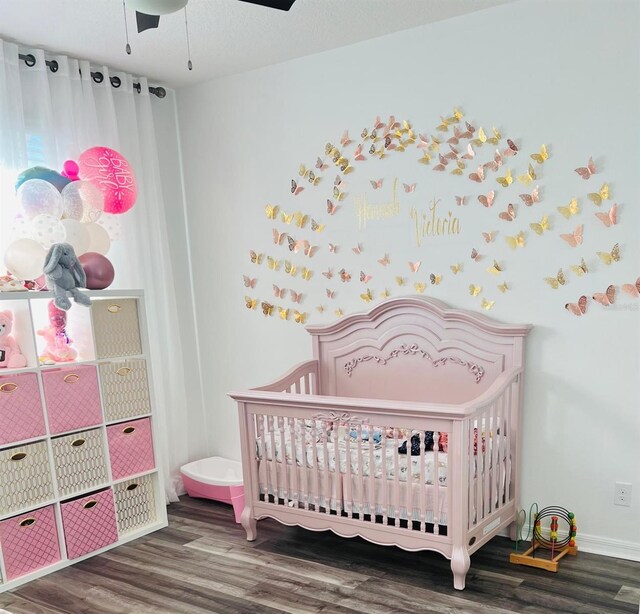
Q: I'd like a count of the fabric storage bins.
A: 10